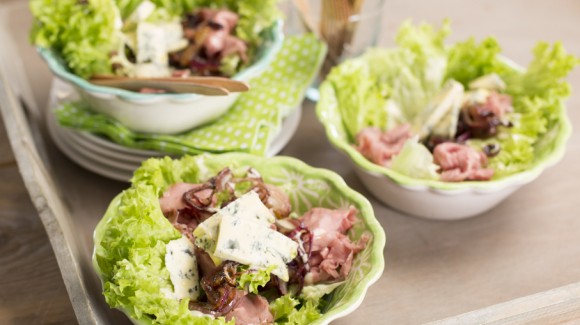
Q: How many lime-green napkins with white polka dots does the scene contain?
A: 1